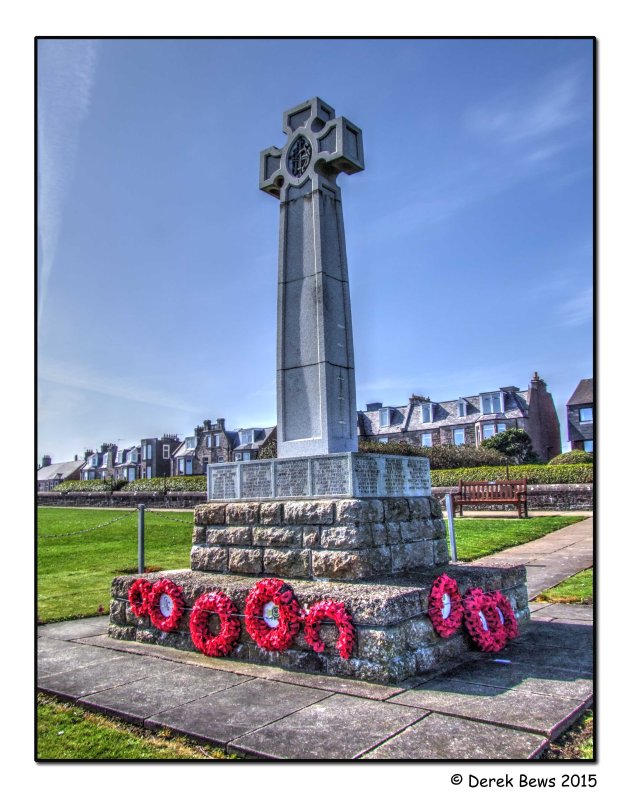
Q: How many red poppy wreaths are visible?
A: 8